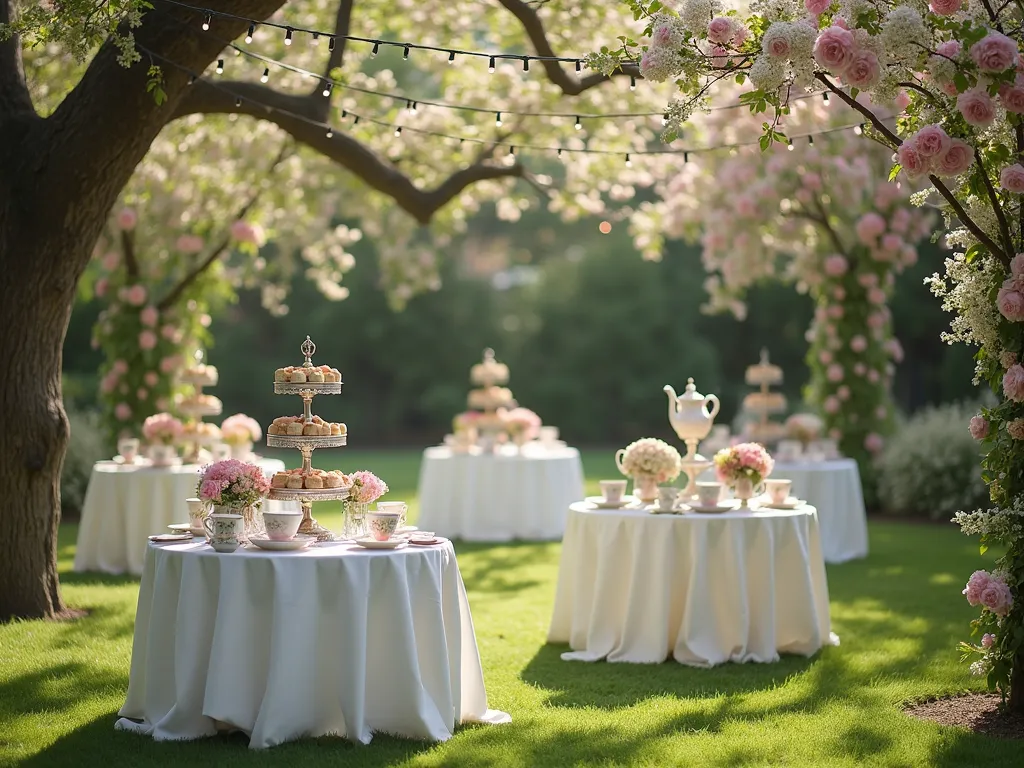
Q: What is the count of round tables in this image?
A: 5